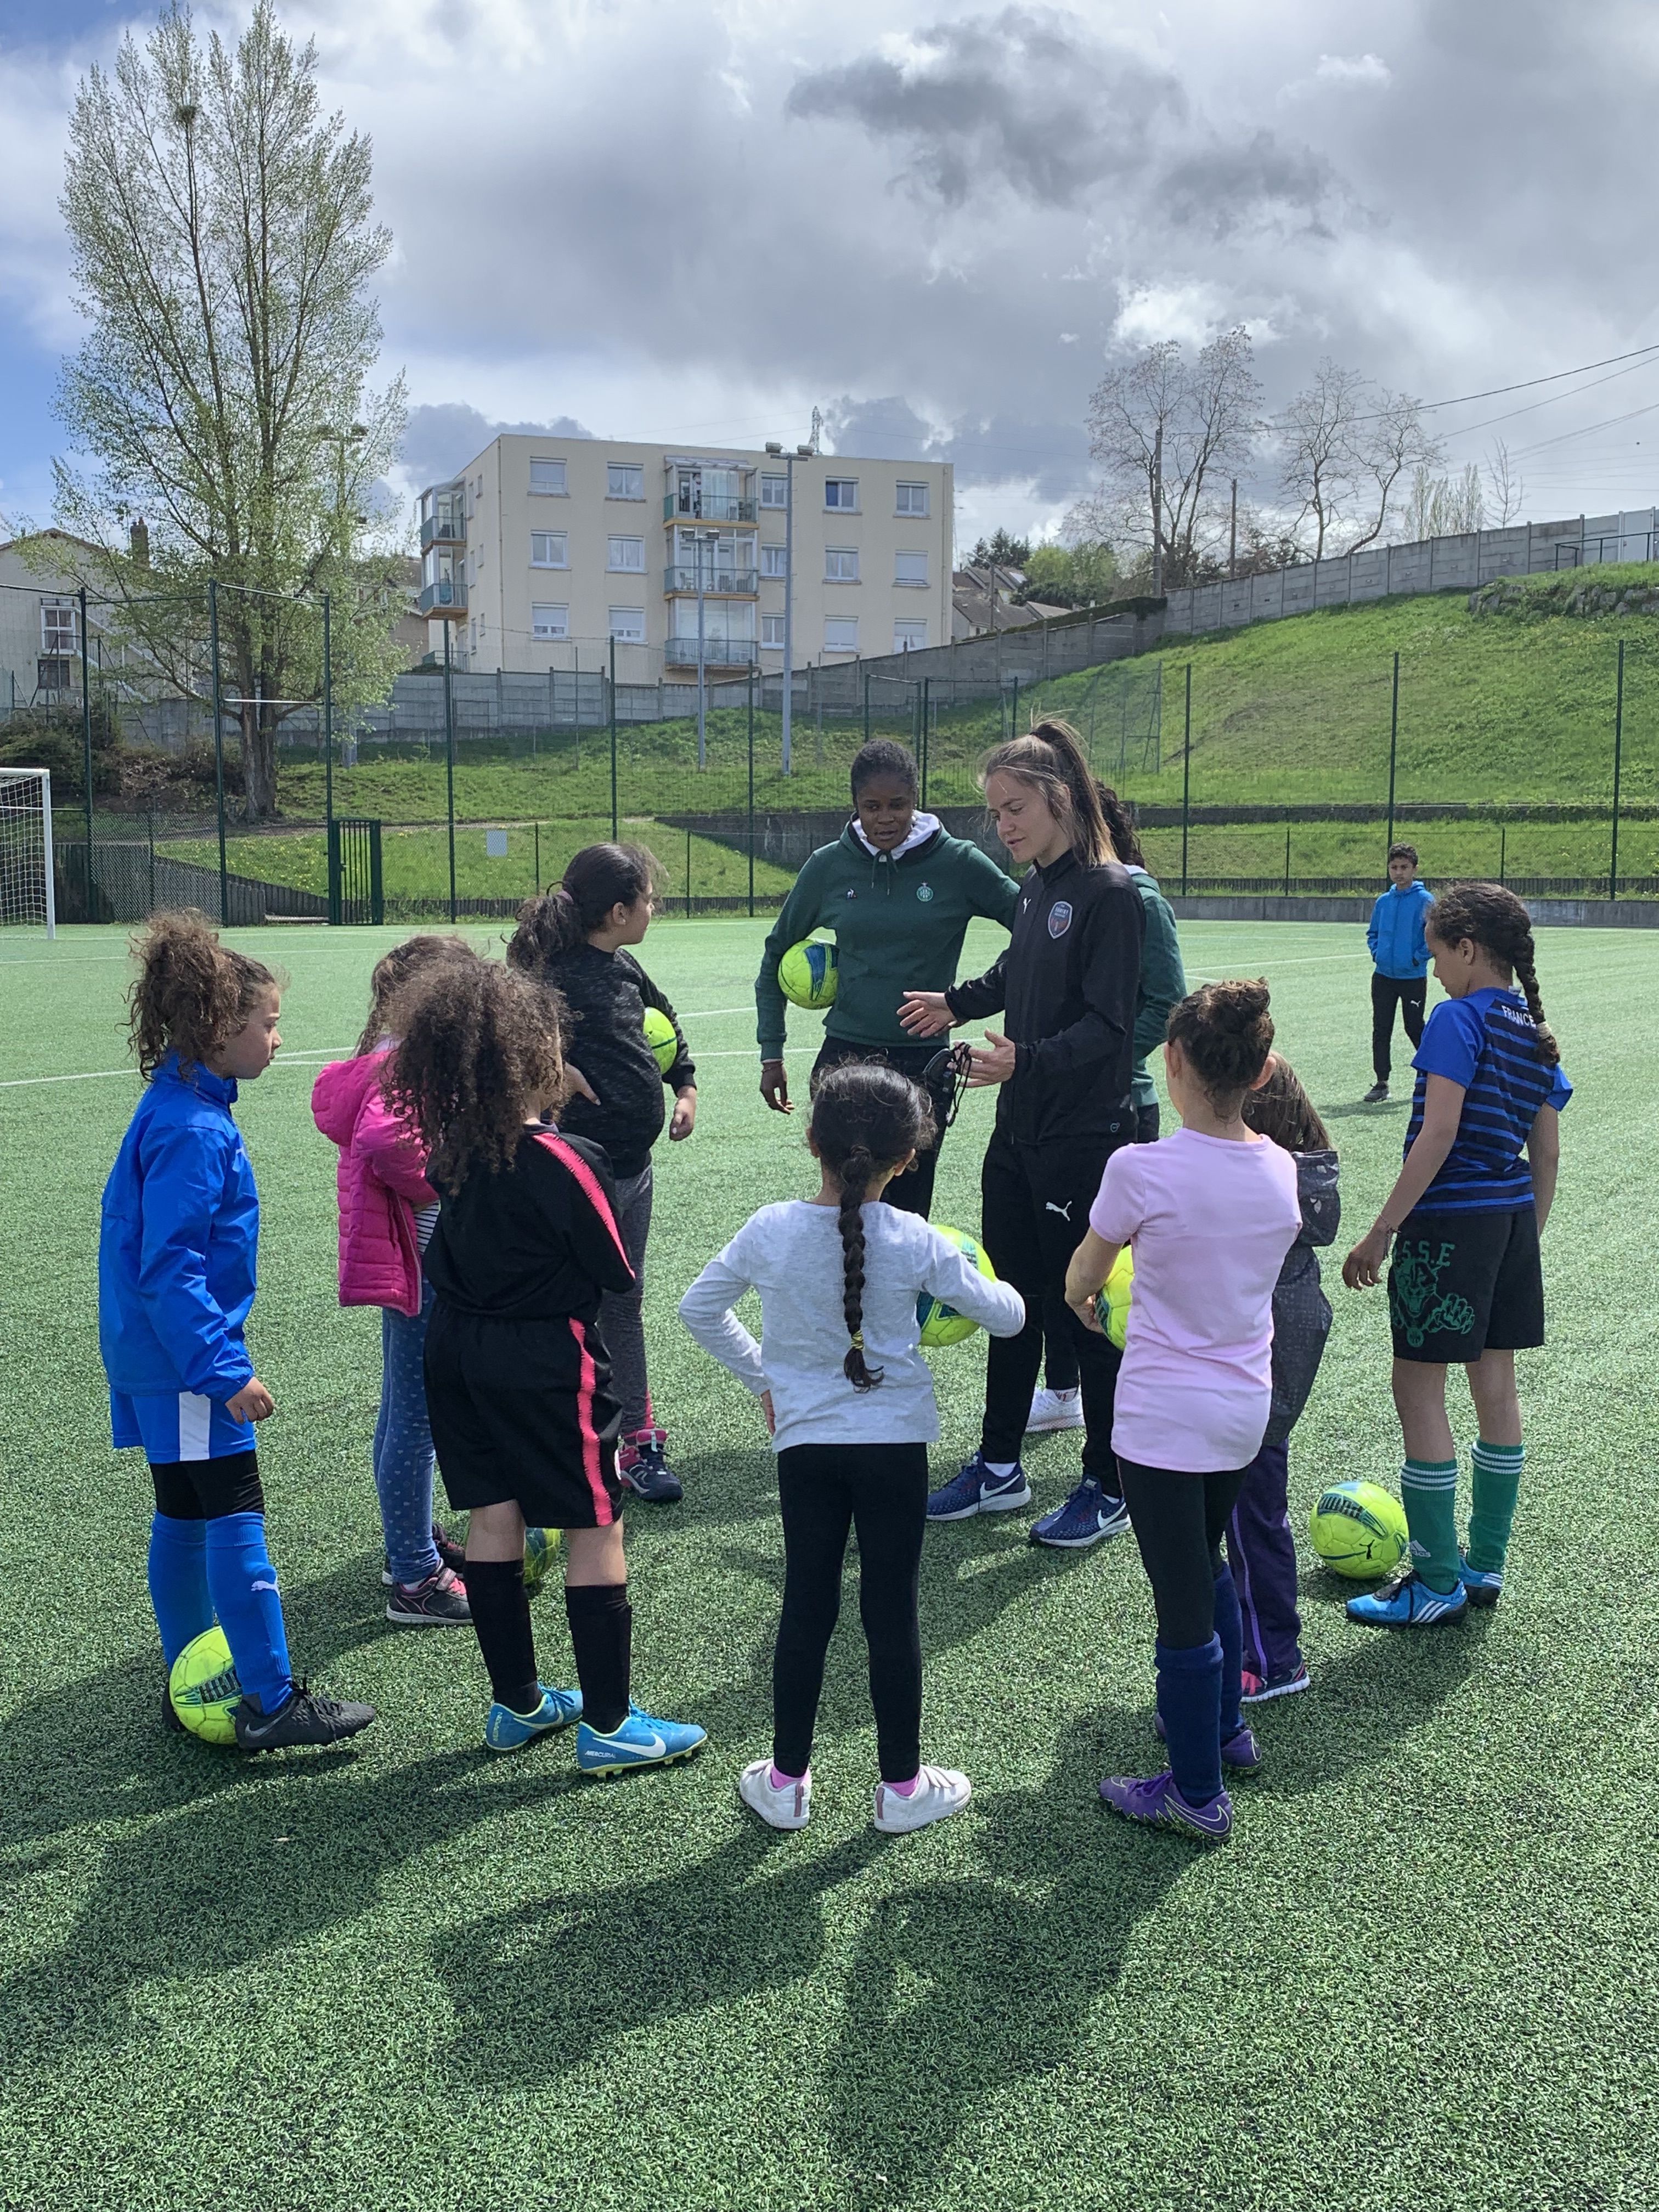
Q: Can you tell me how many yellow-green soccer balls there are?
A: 7